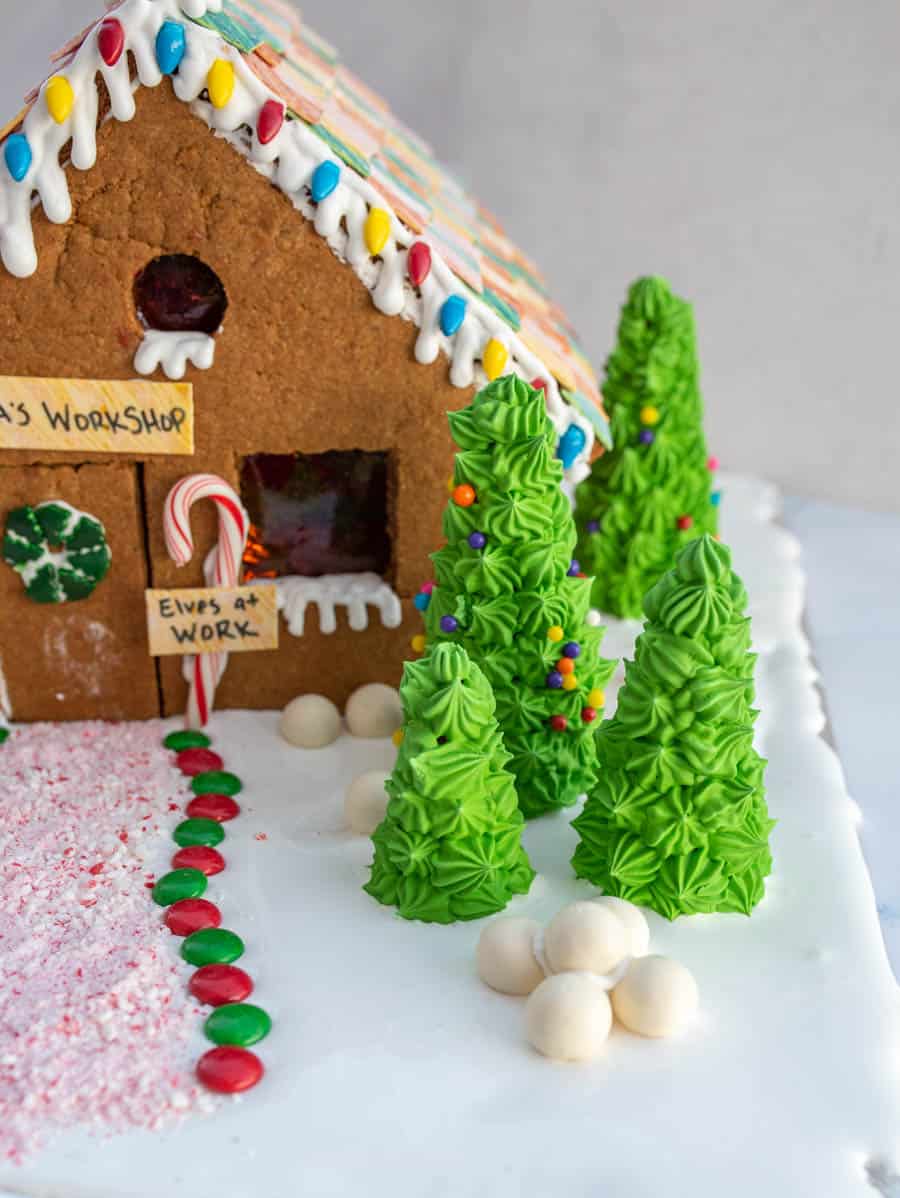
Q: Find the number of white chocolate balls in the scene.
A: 8